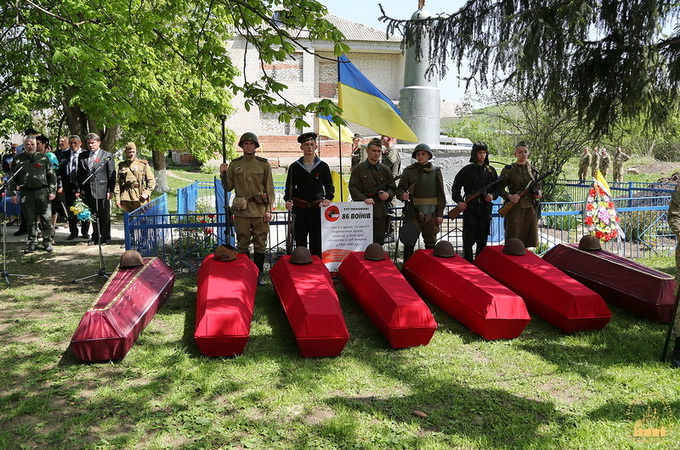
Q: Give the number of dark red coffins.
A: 2